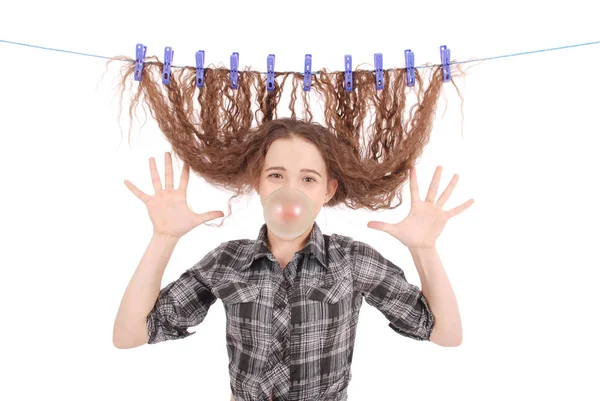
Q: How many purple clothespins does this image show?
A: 10